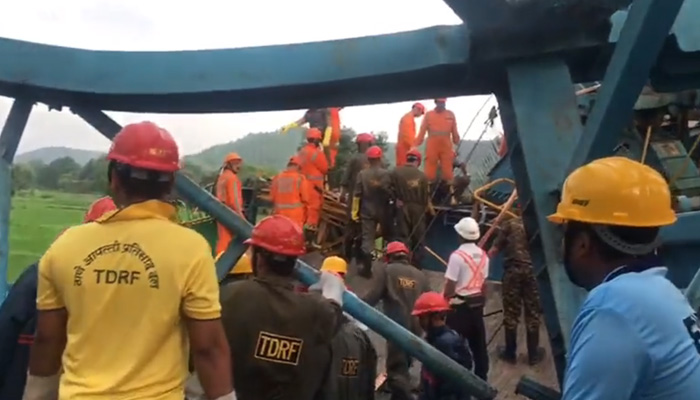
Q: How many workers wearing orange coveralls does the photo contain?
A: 6